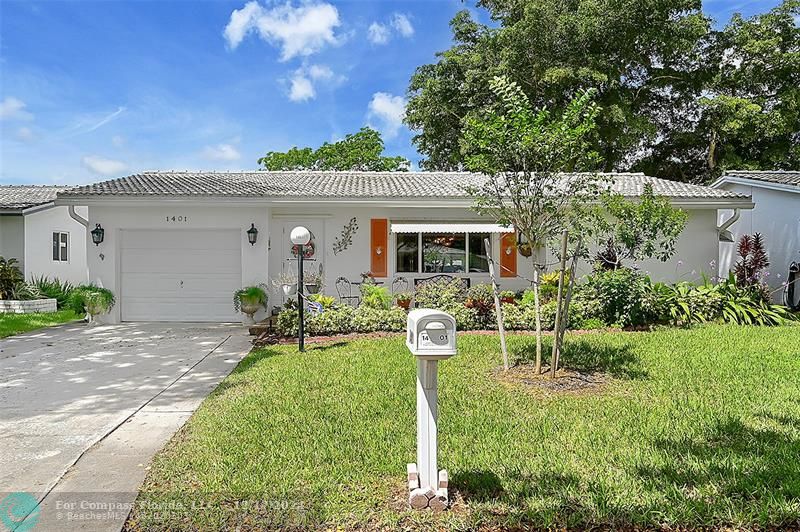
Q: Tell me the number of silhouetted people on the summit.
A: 0